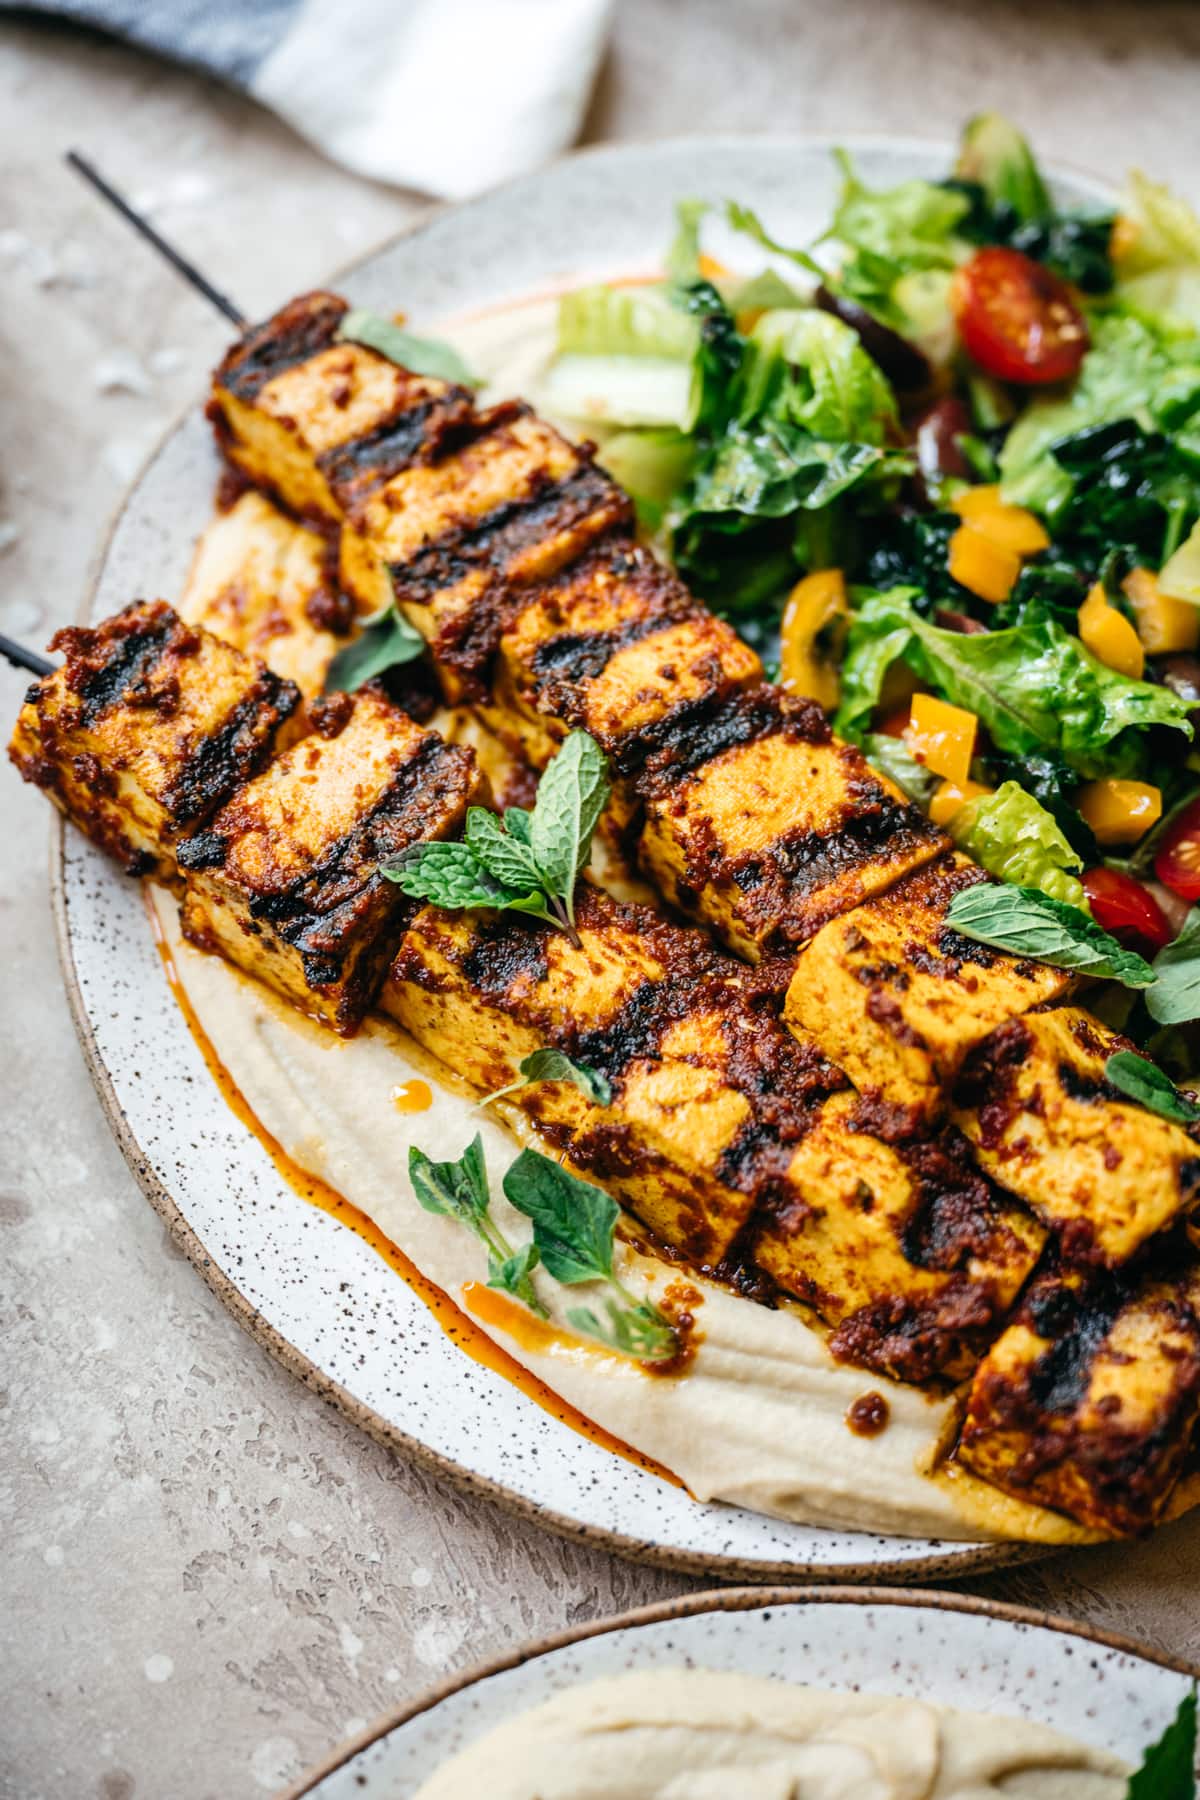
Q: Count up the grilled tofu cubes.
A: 12